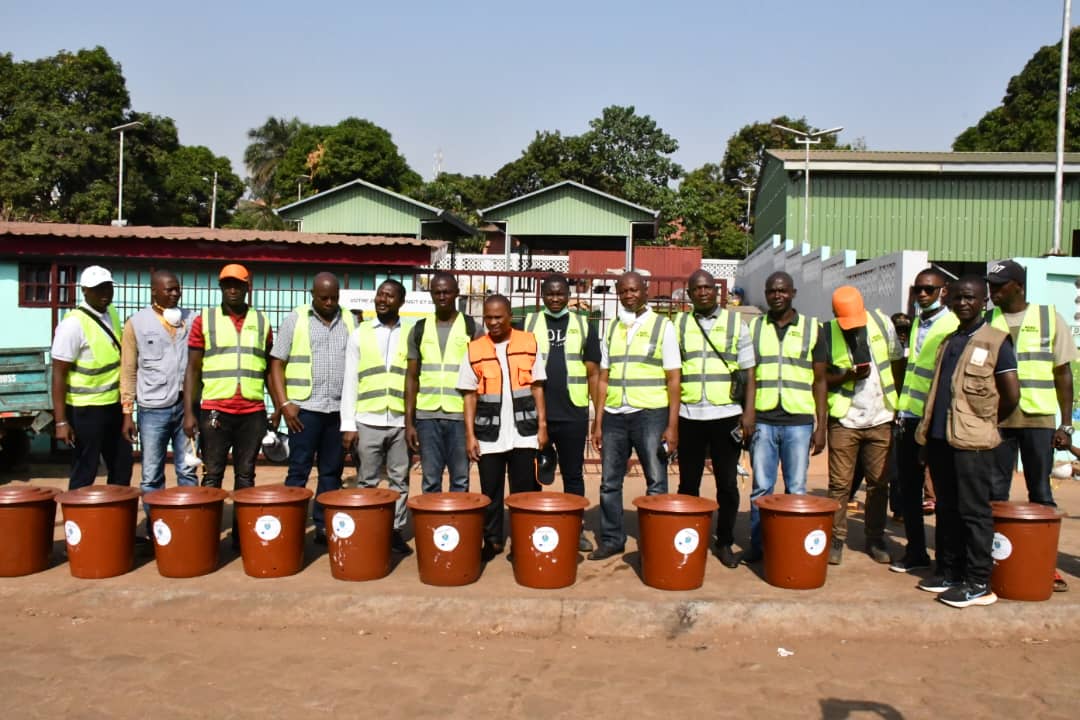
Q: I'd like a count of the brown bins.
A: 10